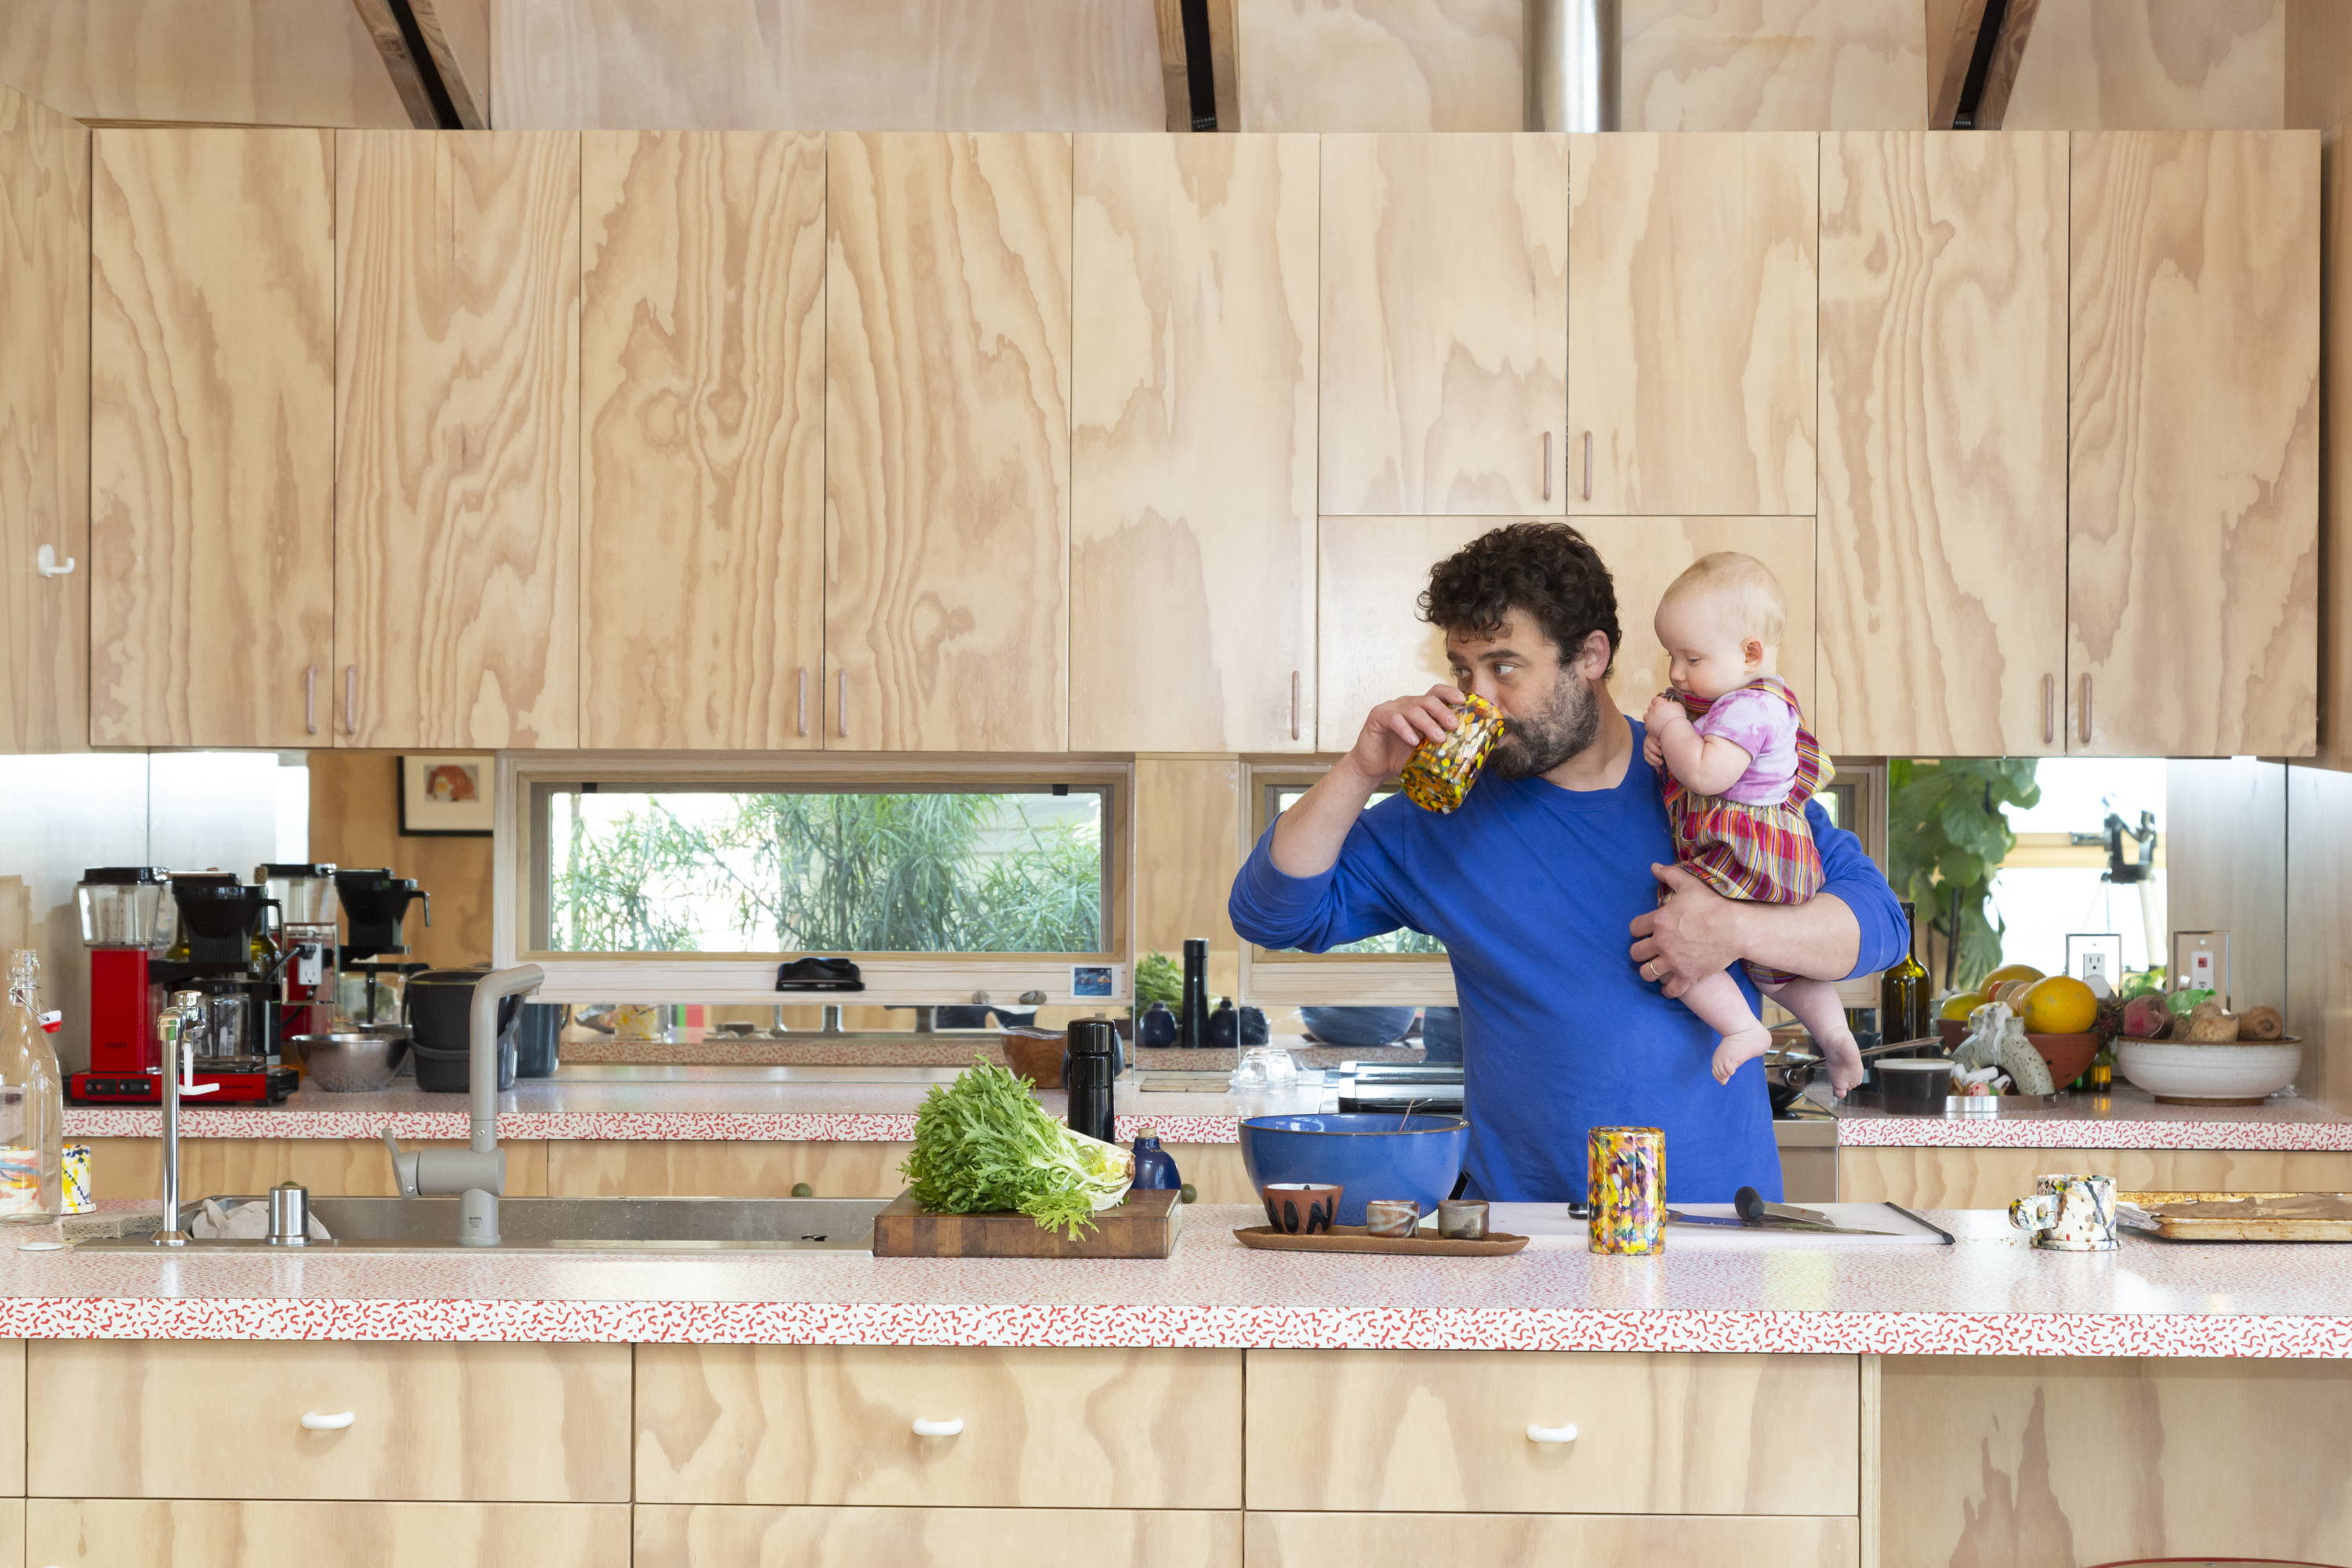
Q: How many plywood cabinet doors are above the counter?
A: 9